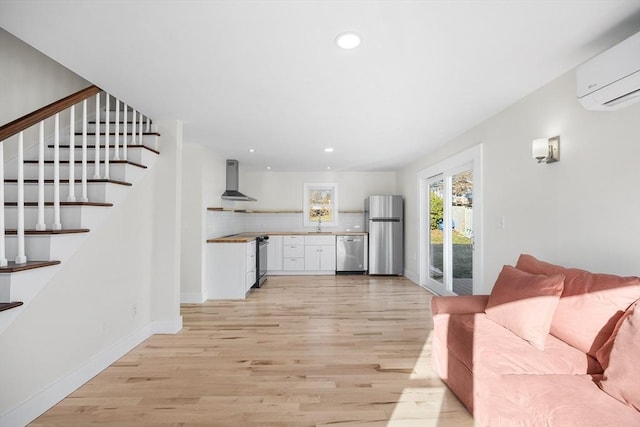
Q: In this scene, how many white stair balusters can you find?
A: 13